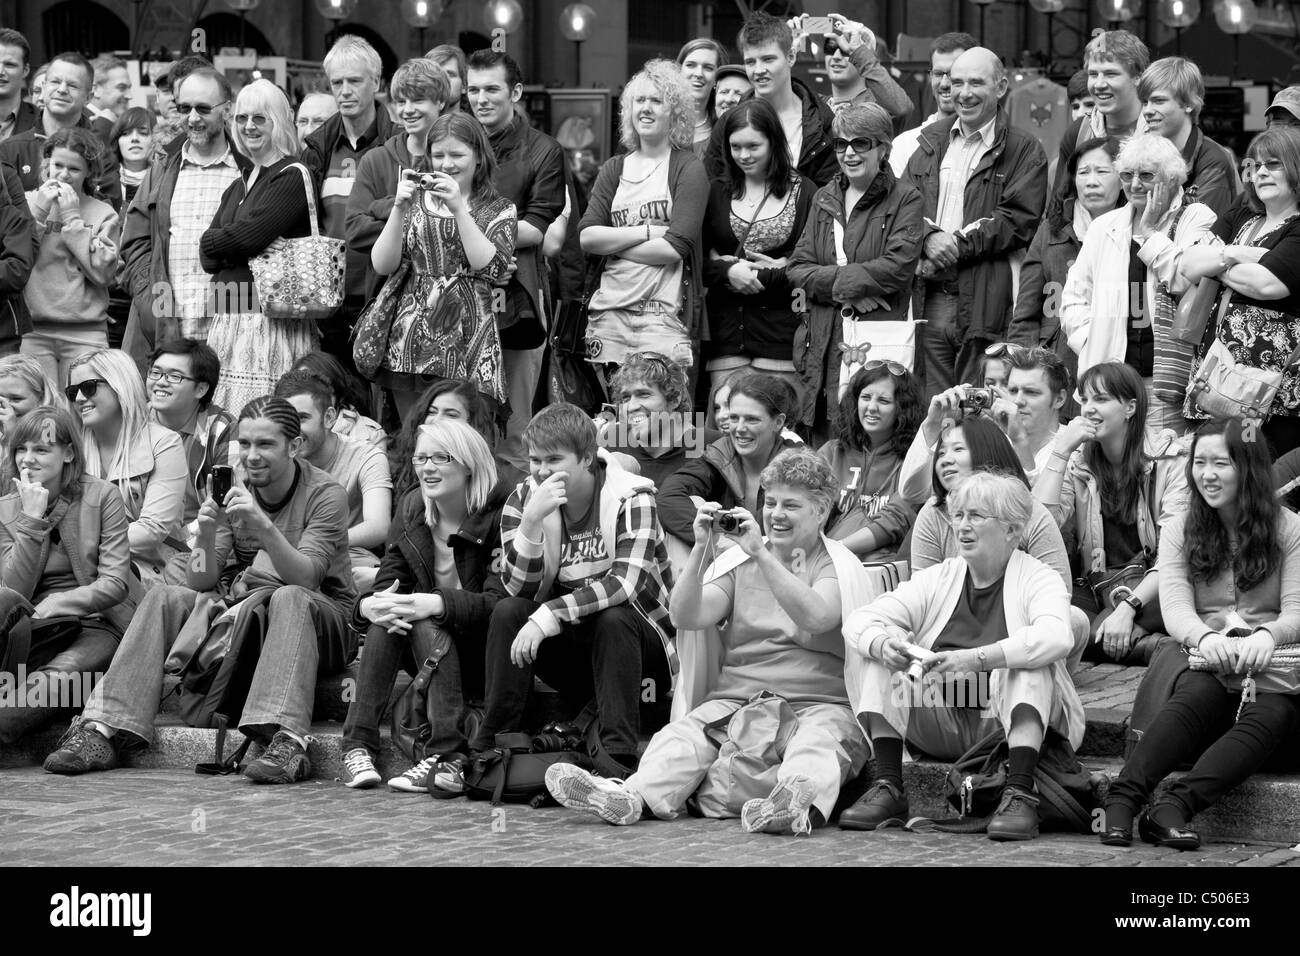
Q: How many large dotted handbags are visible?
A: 1